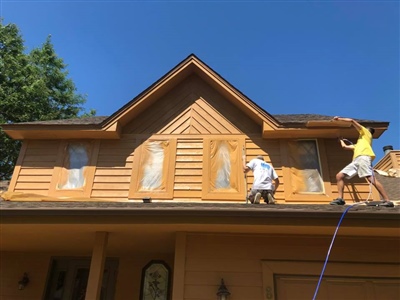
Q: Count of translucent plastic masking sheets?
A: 4